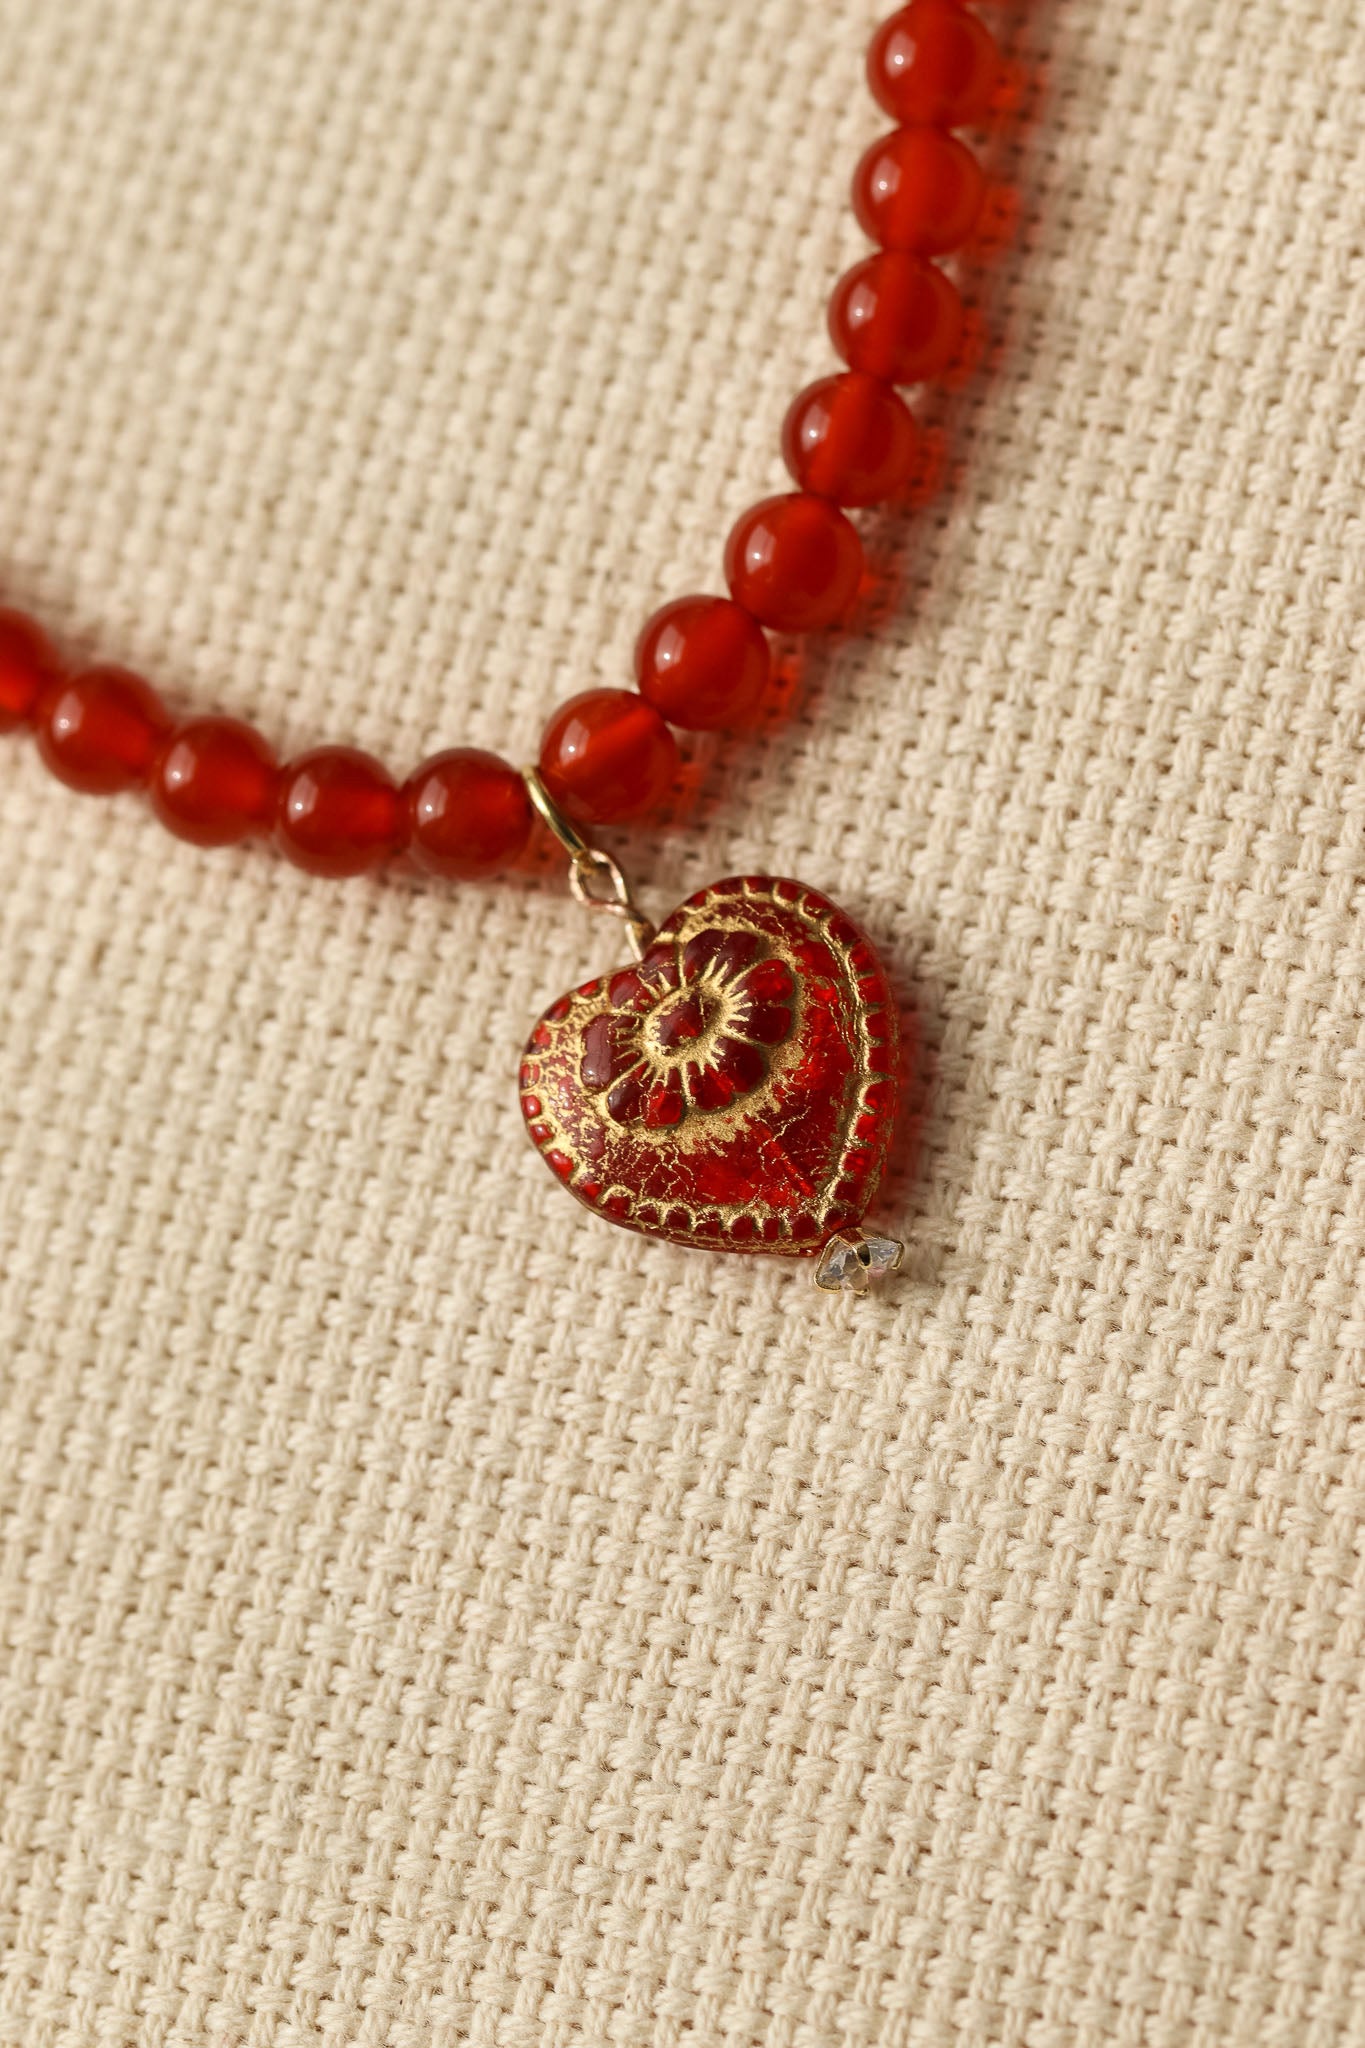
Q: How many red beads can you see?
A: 12